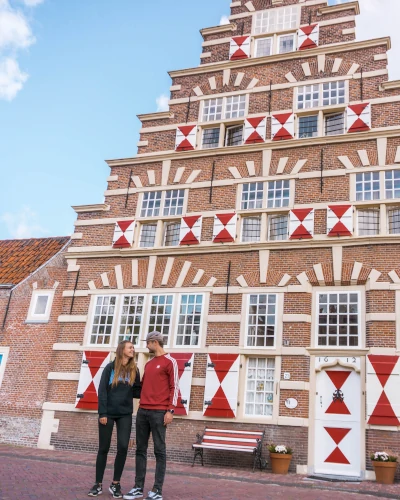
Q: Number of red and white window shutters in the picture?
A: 15